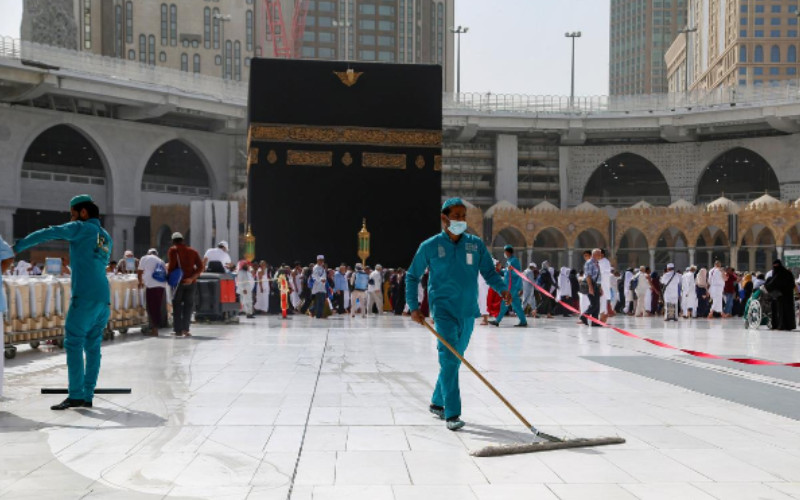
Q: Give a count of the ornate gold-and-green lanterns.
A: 2